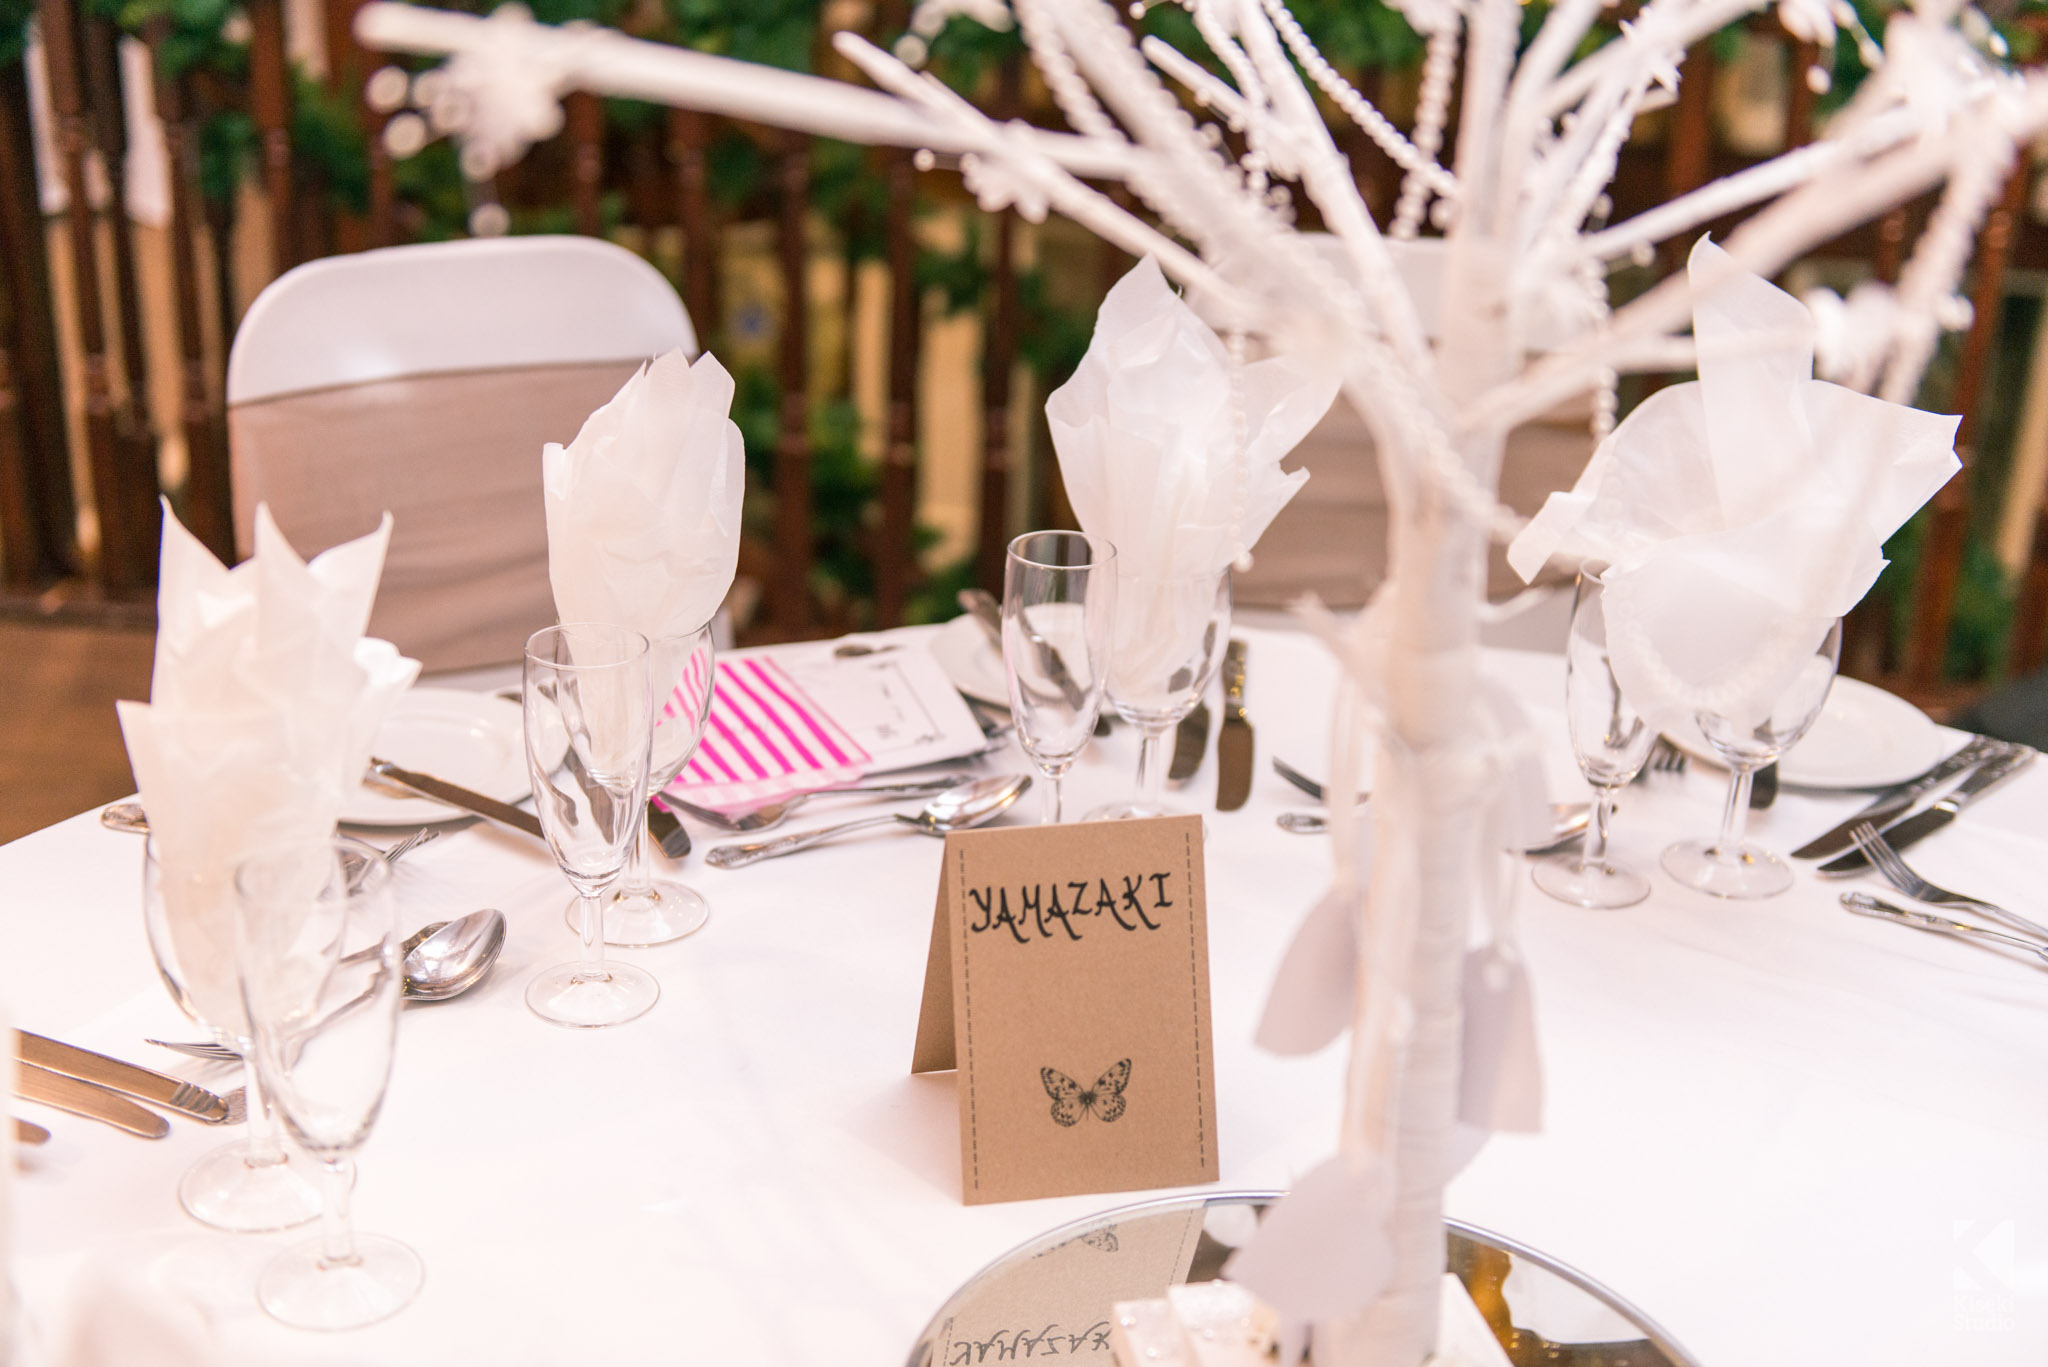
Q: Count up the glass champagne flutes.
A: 4